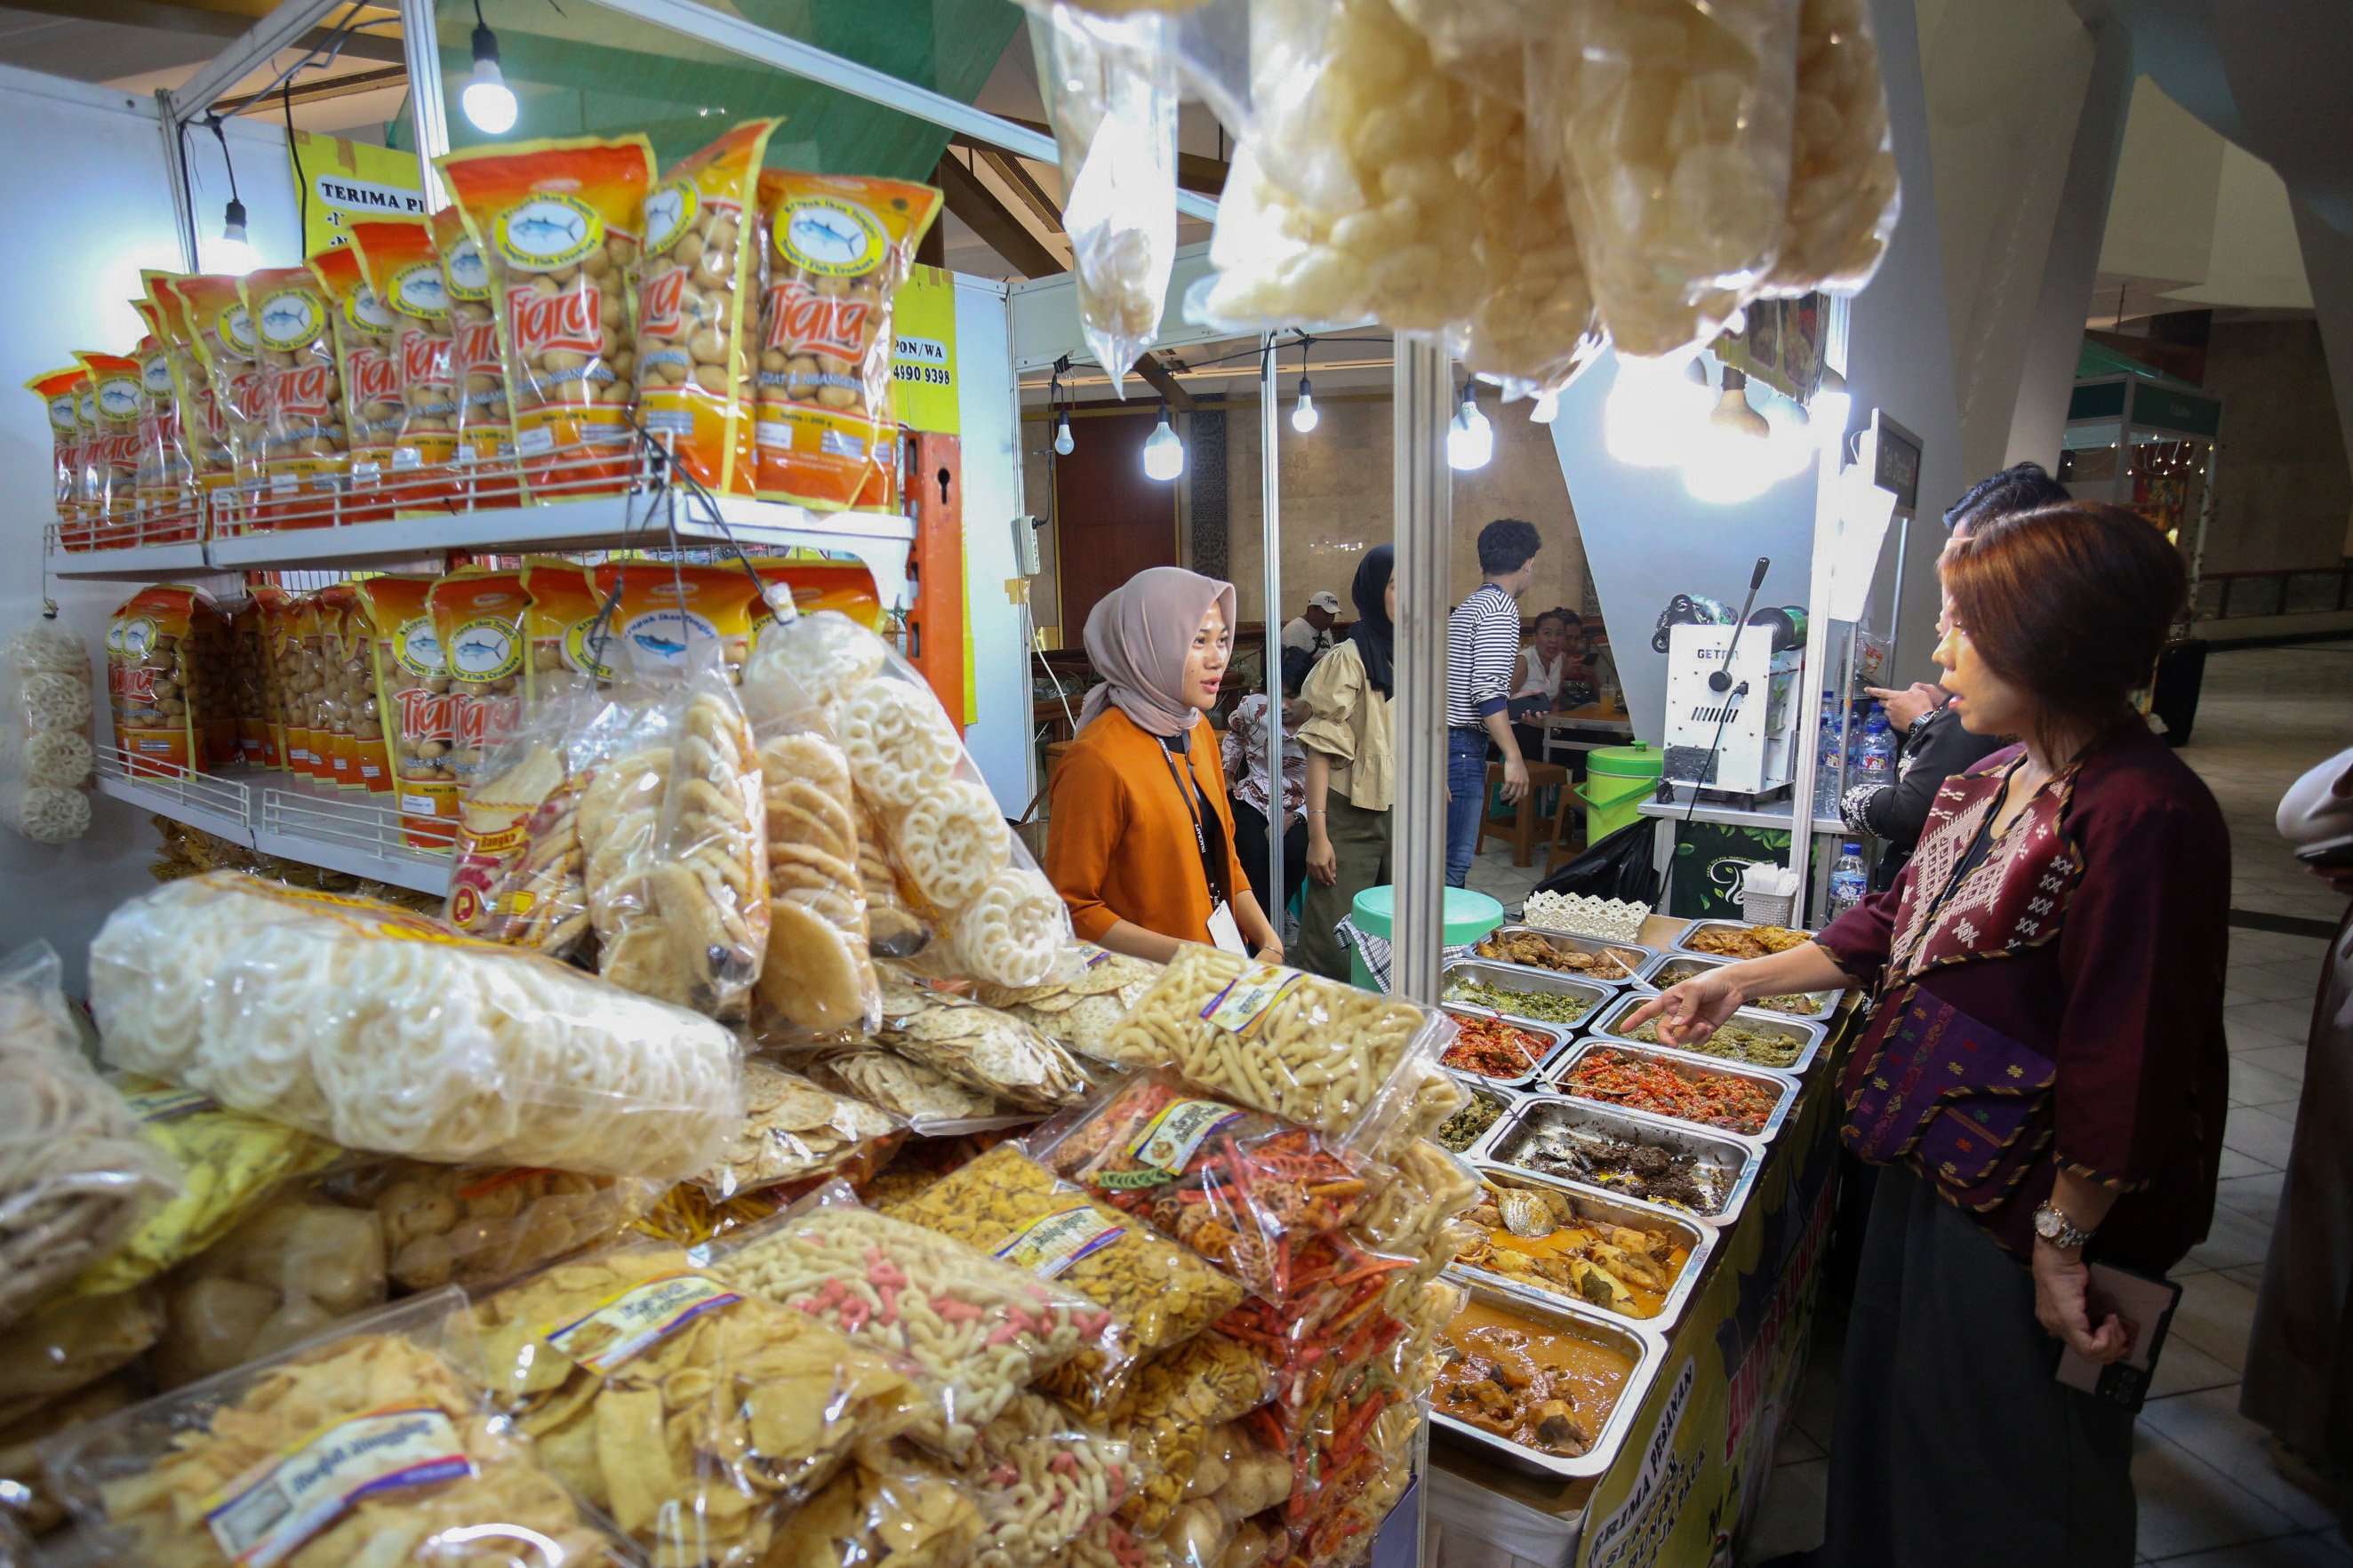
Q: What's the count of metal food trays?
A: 11